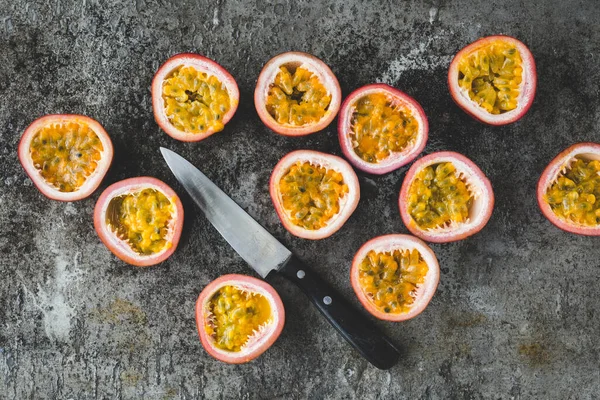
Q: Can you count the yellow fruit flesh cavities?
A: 11